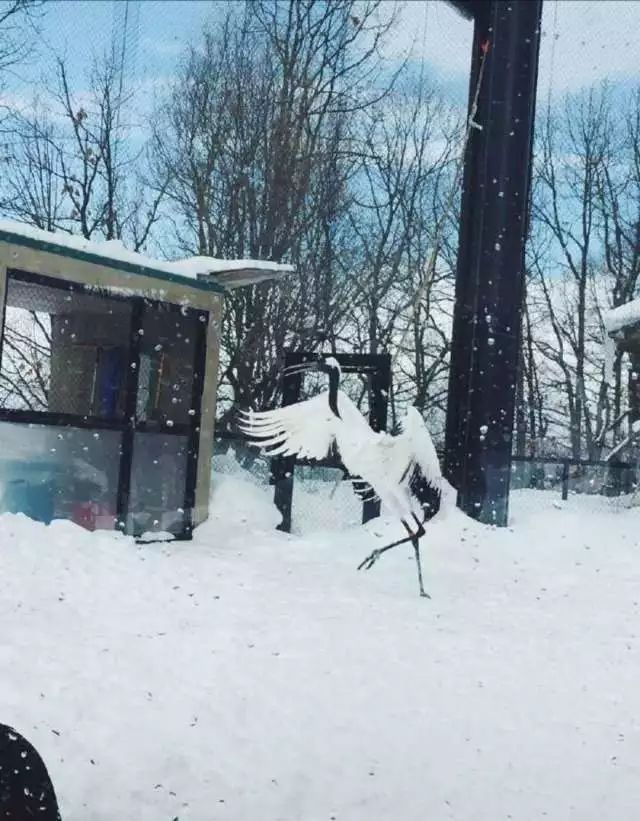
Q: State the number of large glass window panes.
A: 4